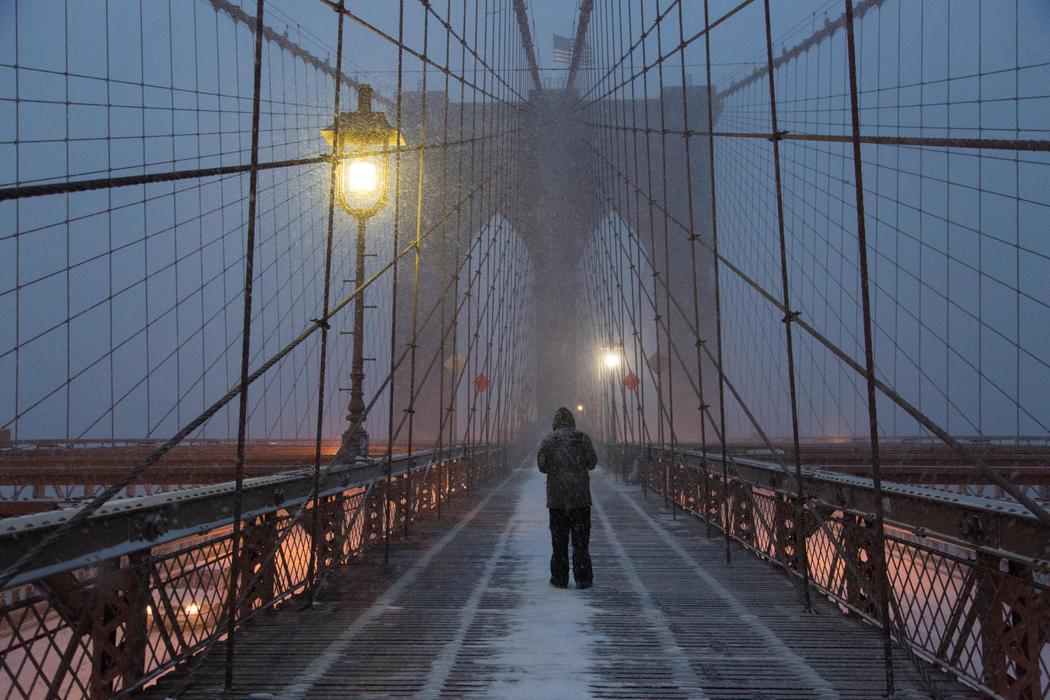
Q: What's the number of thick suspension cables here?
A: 4